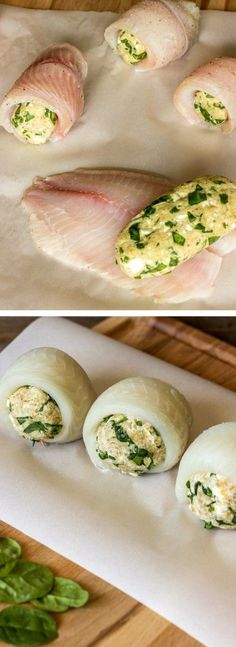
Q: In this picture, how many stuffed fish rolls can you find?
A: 6